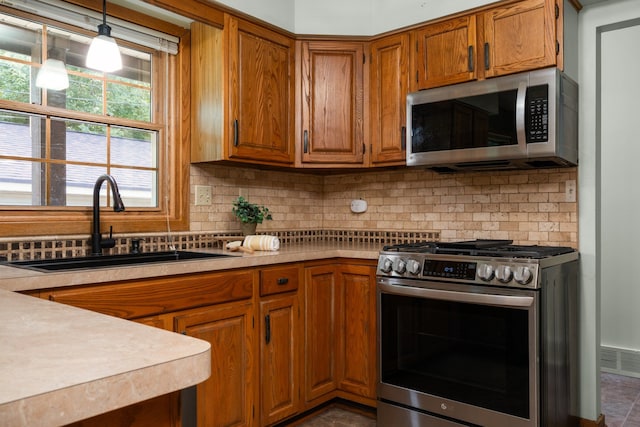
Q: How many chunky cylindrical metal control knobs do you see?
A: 6